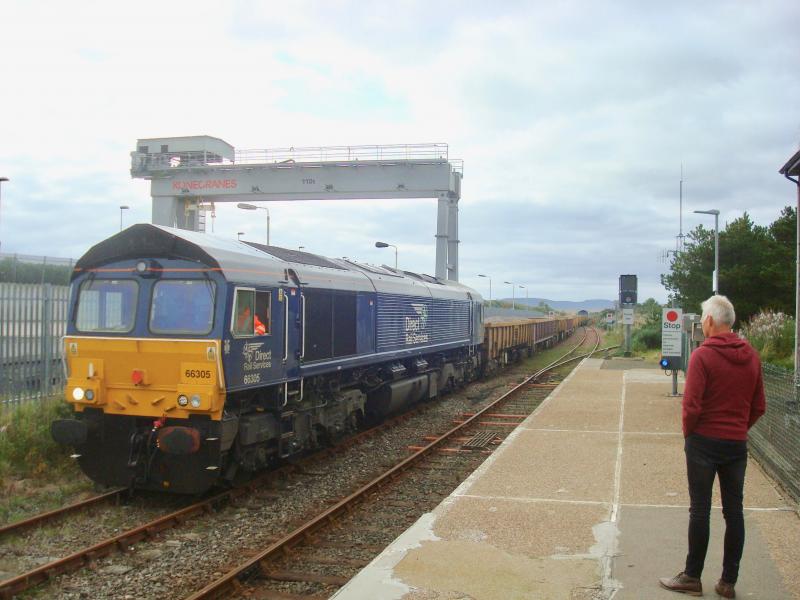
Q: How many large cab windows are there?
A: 2